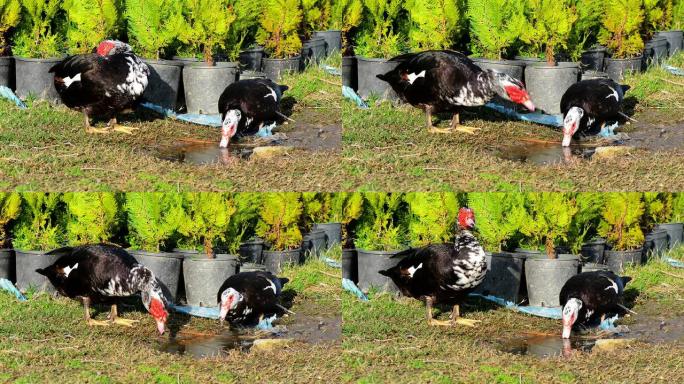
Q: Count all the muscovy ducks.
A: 8